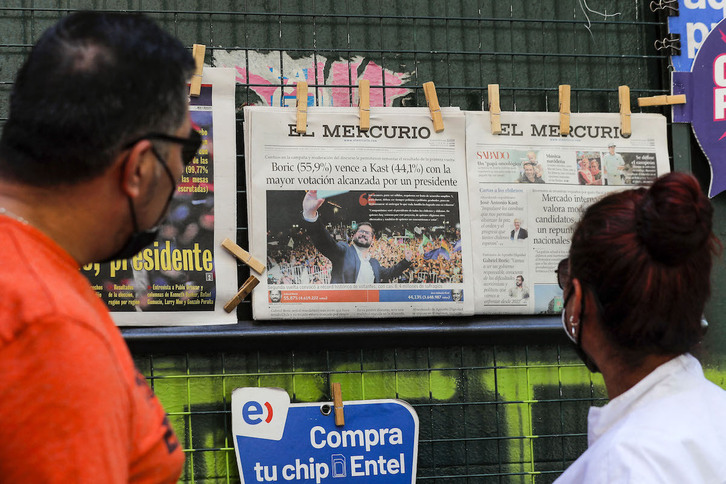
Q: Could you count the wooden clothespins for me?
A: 11